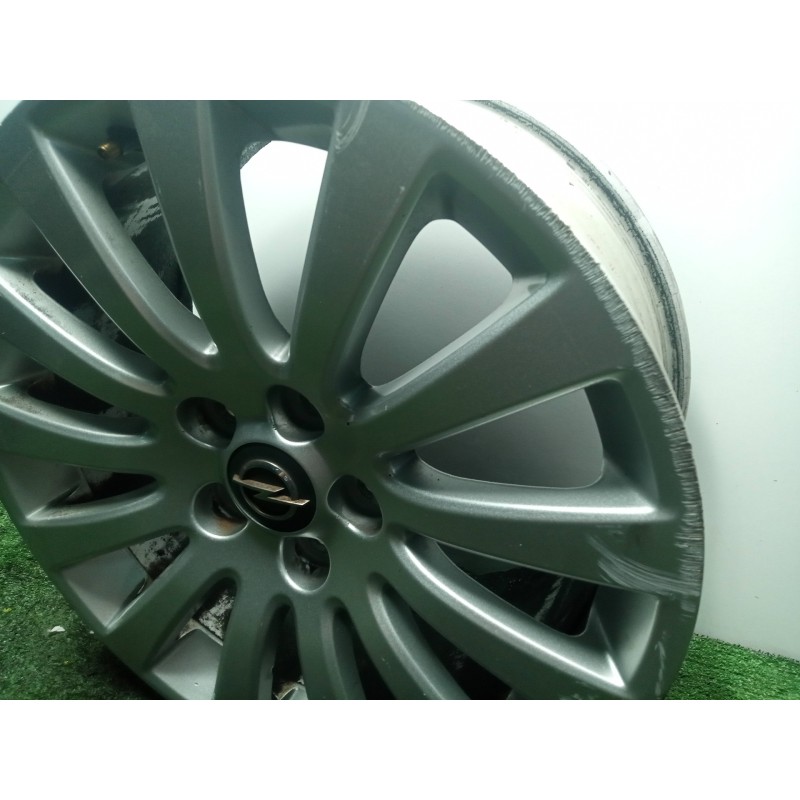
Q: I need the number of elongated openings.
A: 13